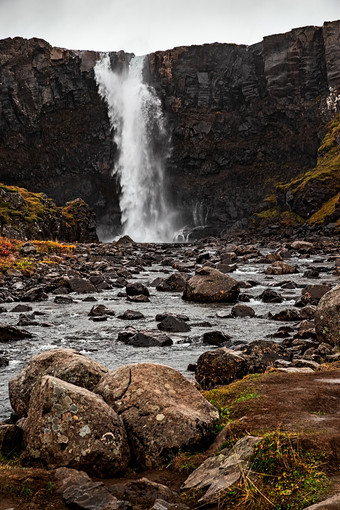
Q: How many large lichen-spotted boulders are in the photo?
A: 3